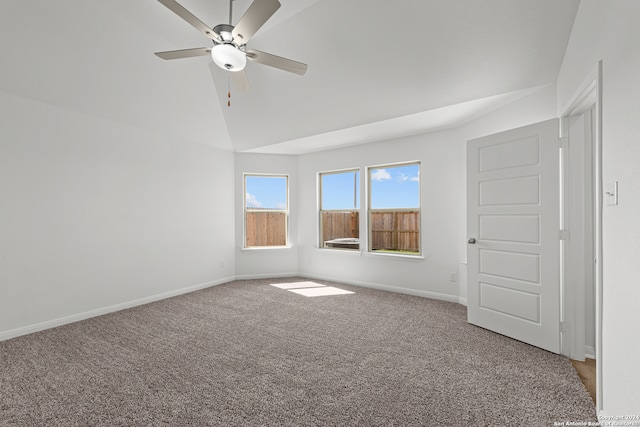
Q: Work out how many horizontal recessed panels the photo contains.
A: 5